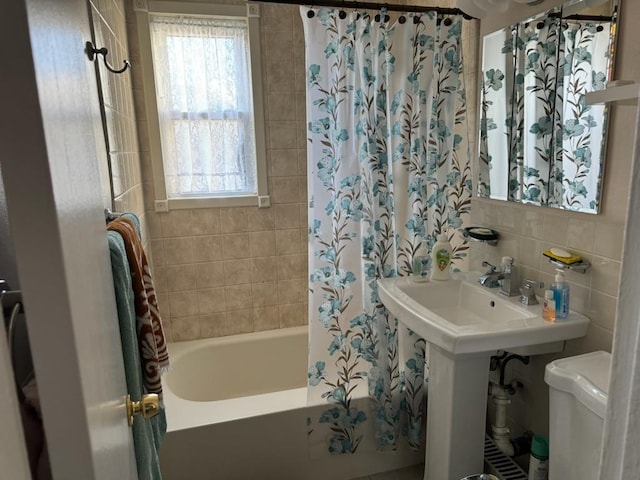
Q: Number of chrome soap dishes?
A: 2